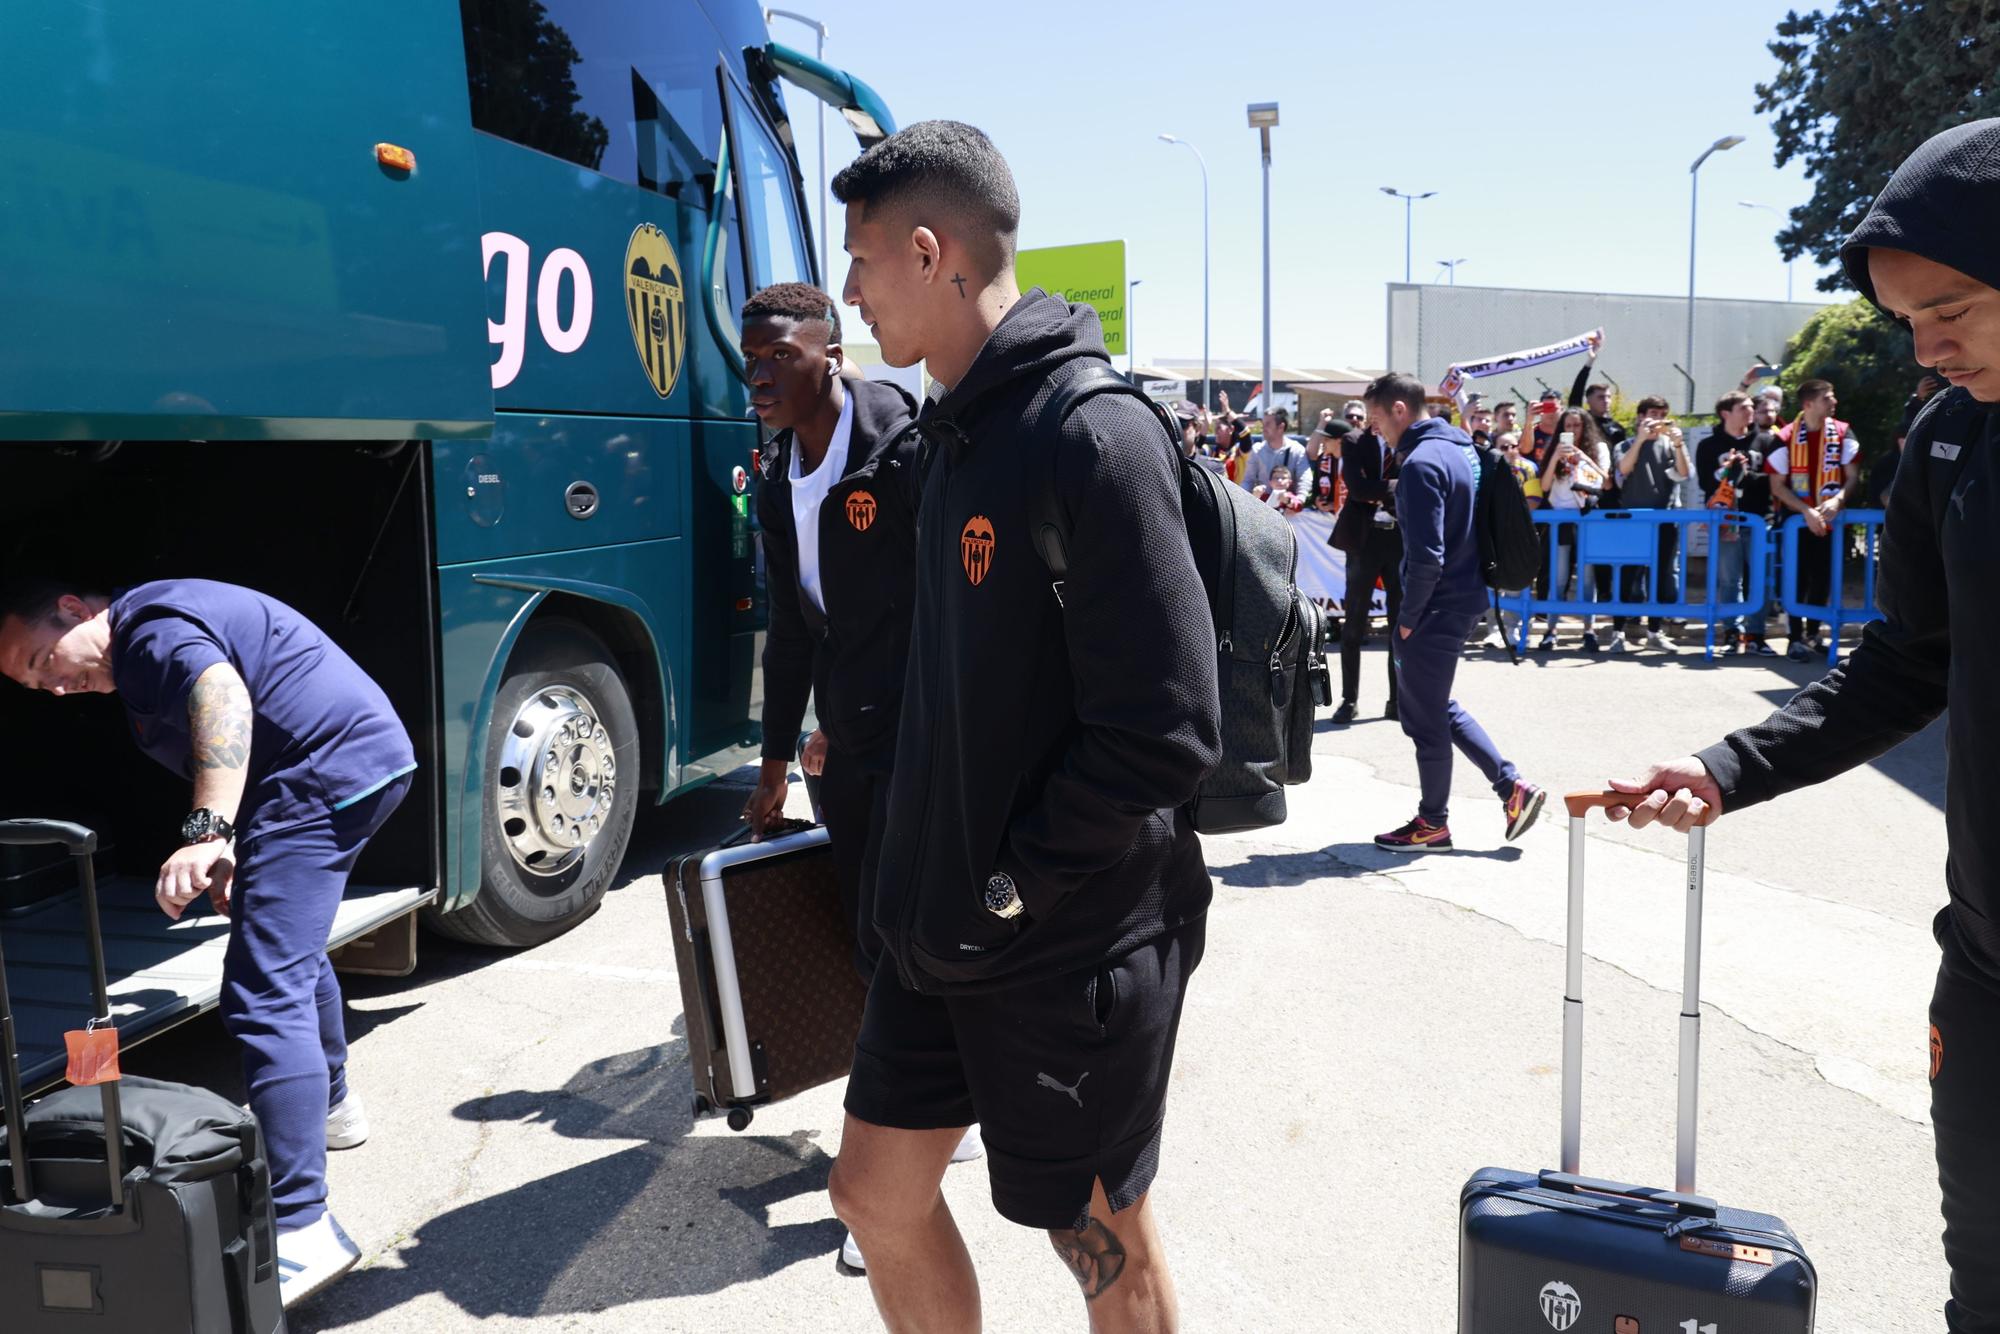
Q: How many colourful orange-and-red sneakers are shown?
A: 2